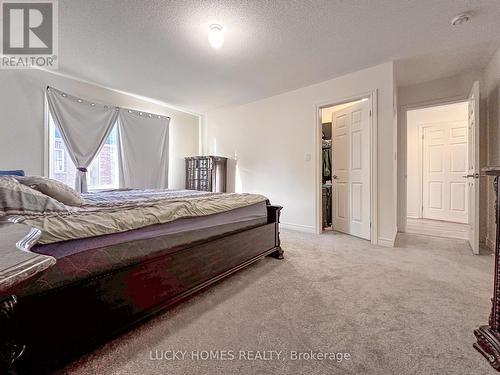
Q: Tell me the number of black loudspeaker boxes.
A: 0